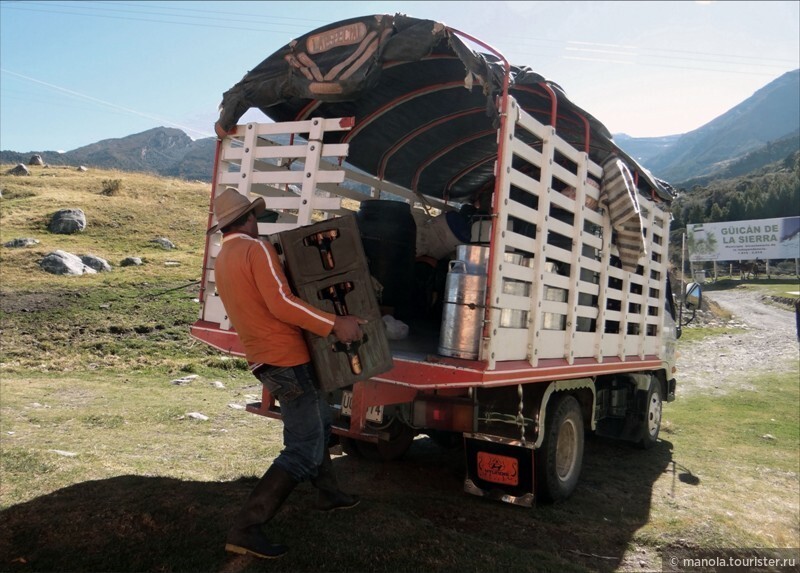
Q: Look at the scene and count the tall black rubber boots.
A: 2